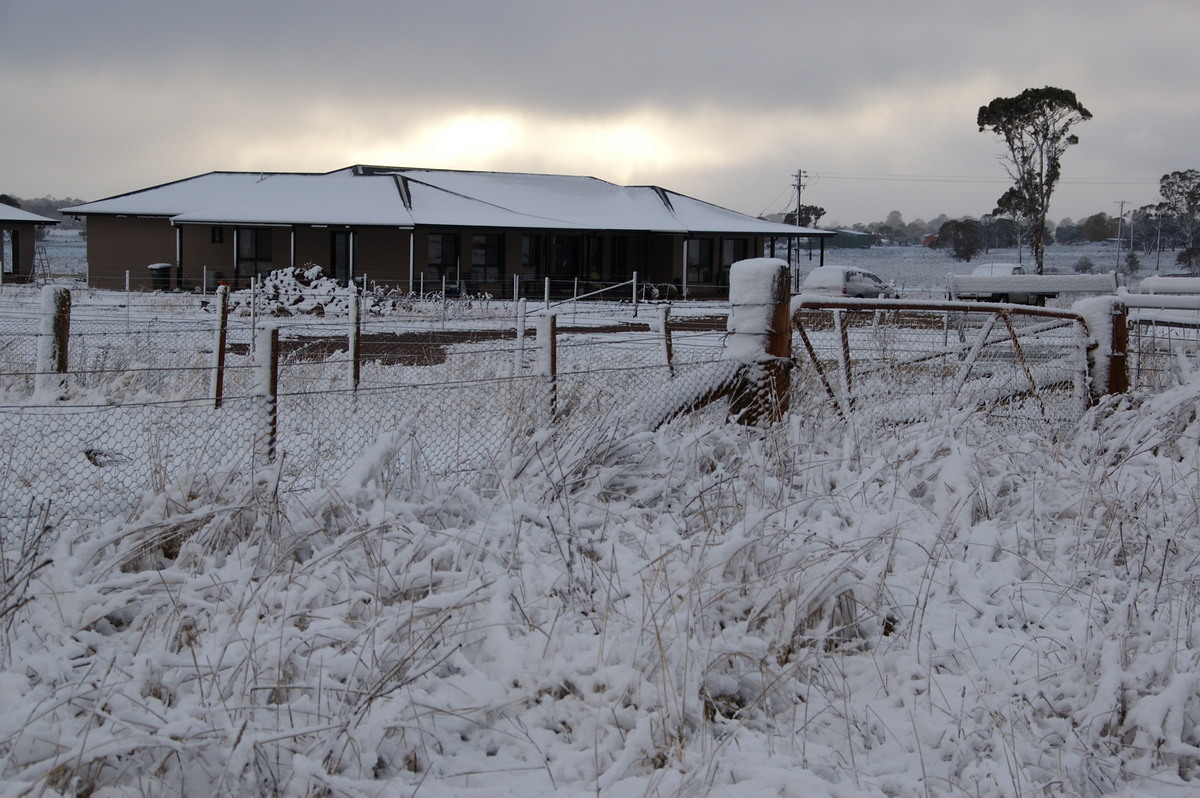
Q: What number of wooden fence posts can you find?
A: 8